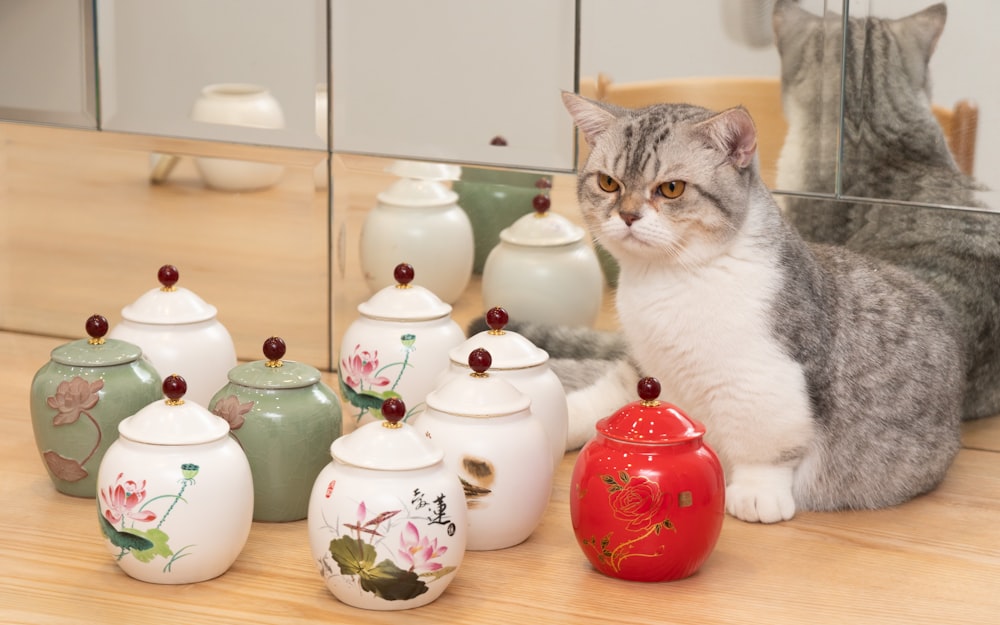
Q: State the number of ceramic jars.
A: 9